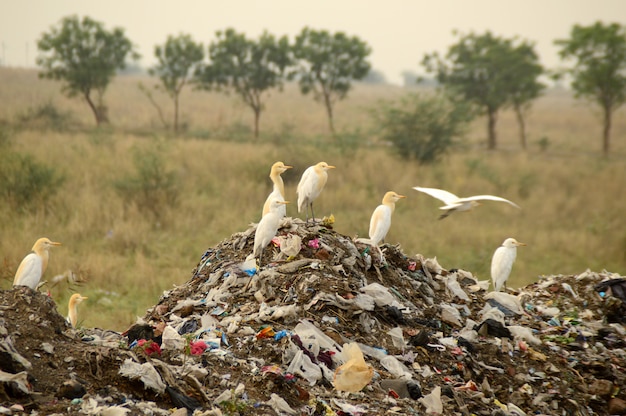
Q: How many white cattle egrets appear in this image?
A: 8